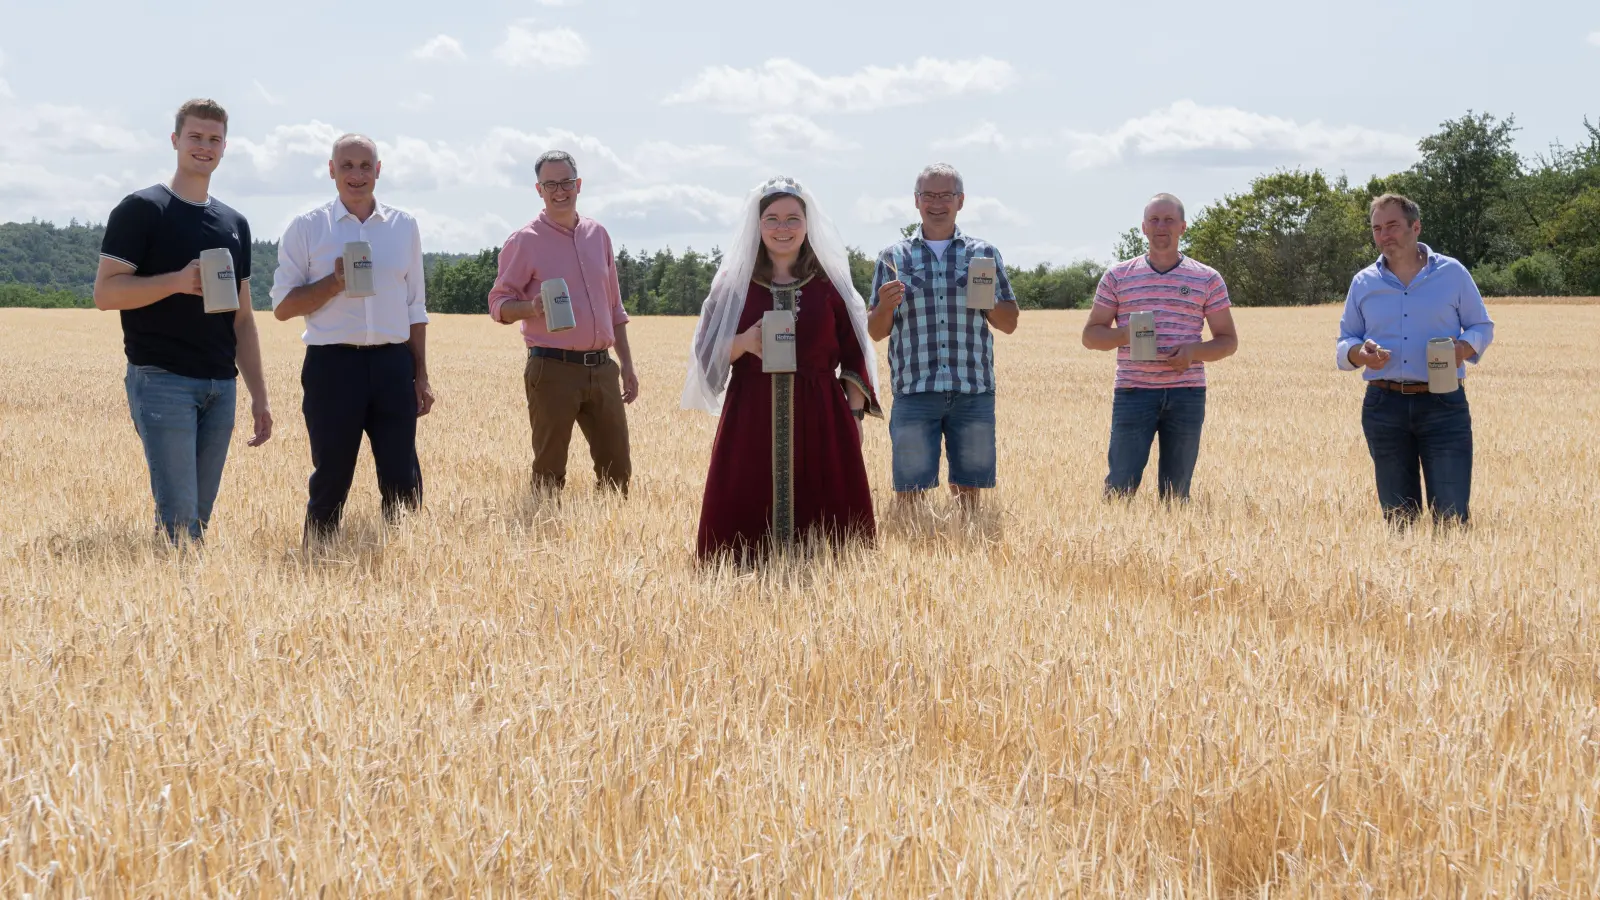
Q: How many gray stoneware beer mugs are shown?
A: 7